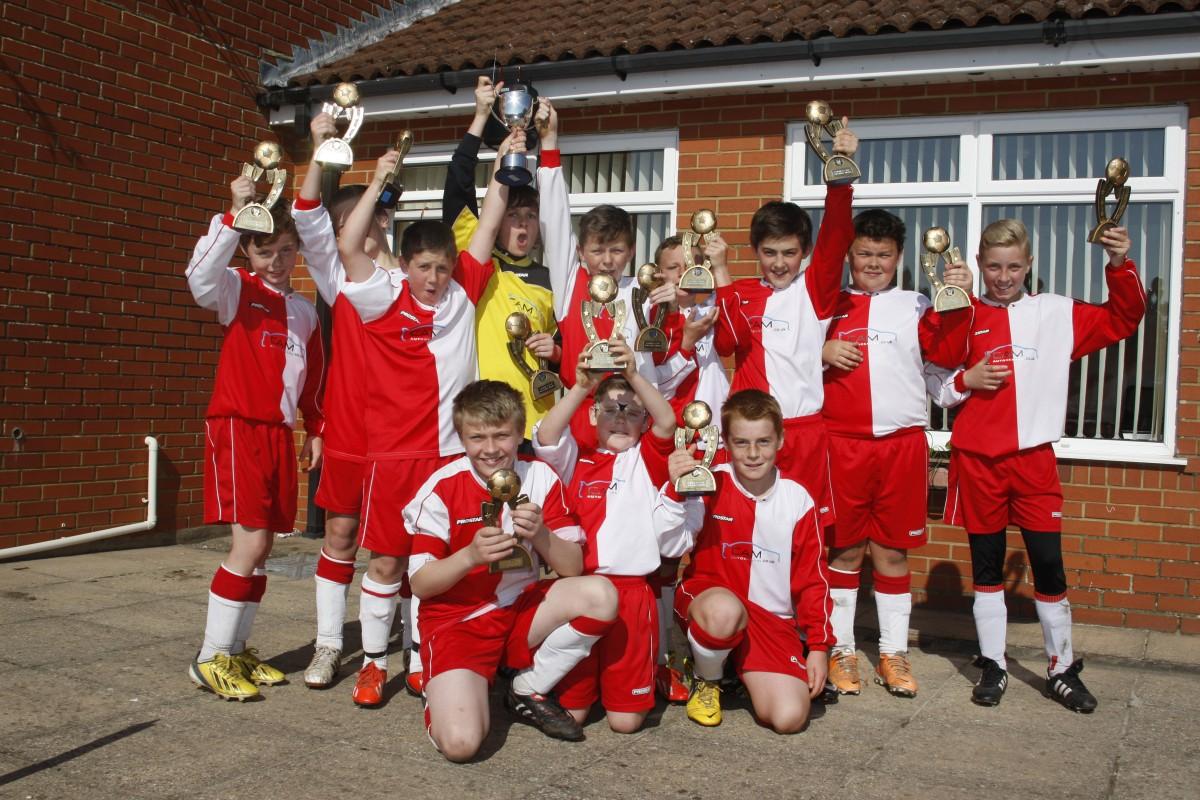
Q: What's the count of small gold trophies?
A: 12